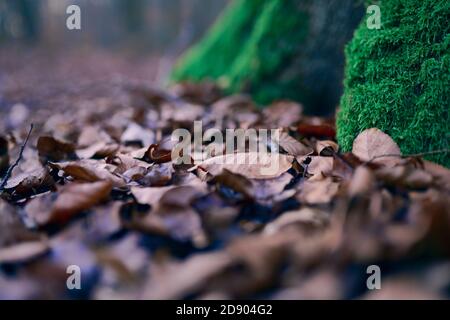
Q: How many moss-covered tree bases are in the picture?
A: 2